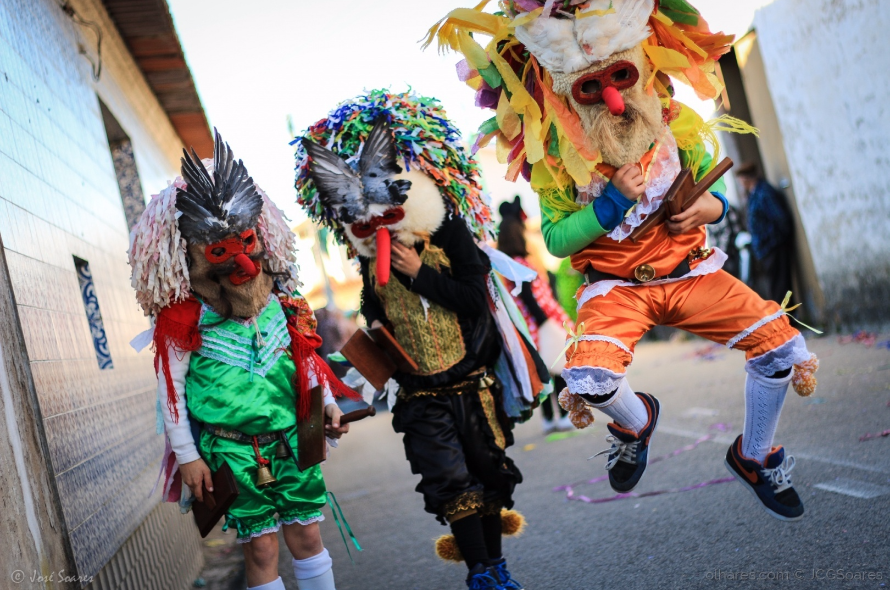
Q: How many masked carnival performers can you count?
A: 3